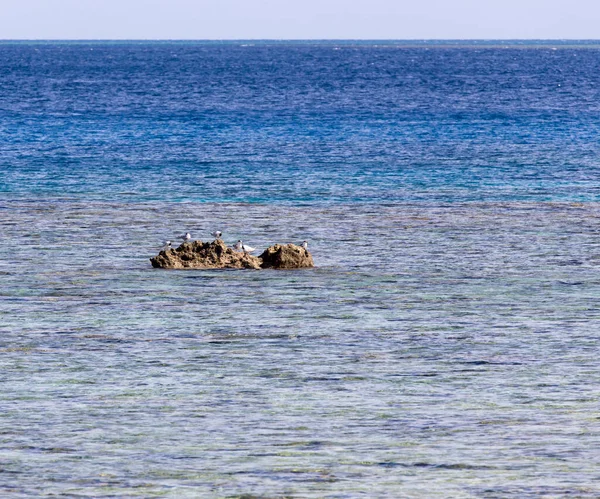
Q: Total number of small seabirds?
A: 6